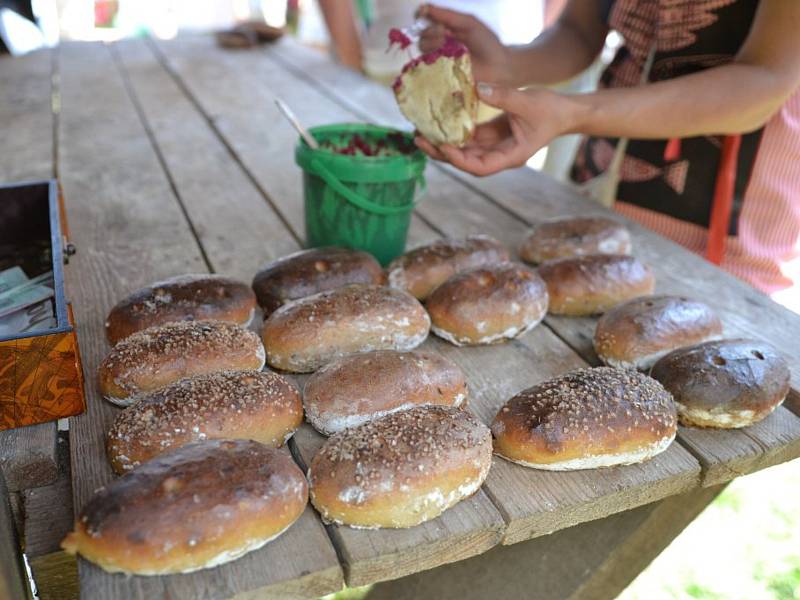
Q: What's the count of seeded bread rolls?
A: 4